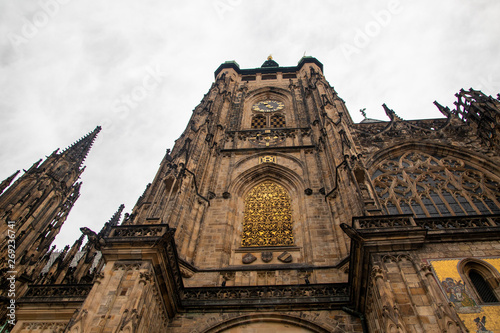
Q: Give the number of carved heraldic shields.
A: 3